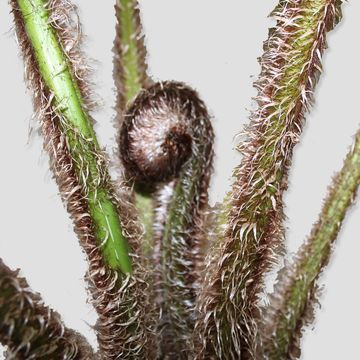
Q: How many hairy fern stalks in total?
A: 6